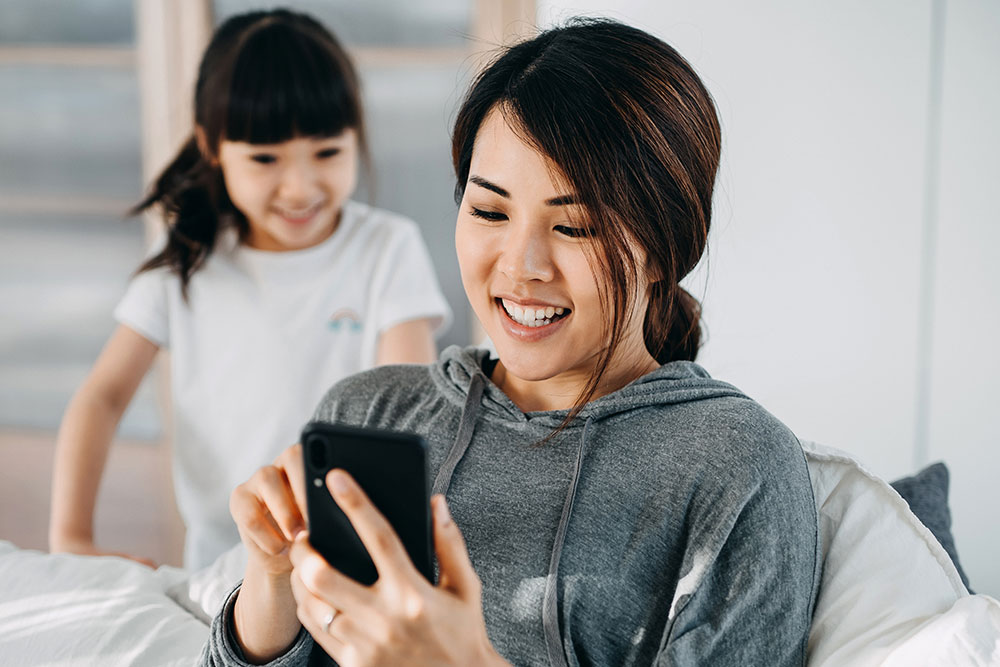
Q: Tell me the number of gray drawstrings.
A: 2